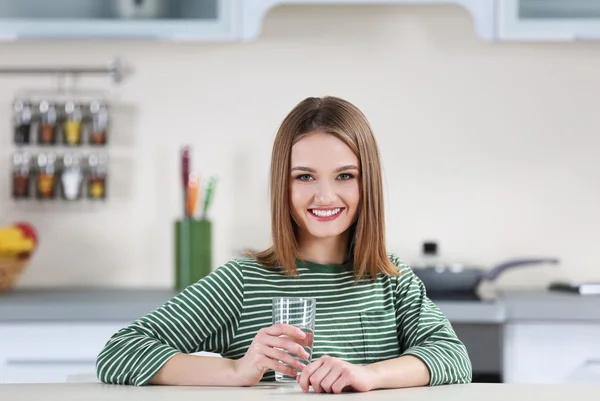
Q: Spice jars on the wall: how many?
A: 8